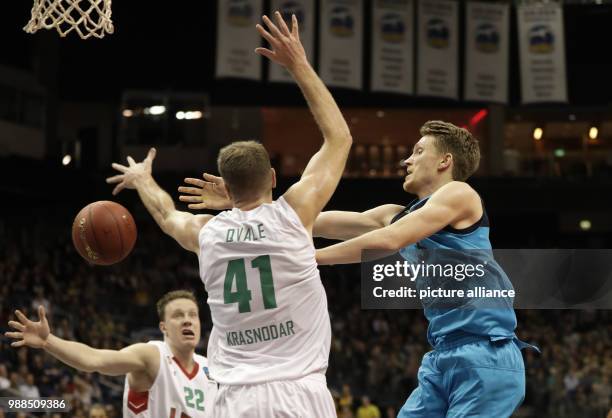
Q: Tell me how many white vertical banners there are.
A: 7